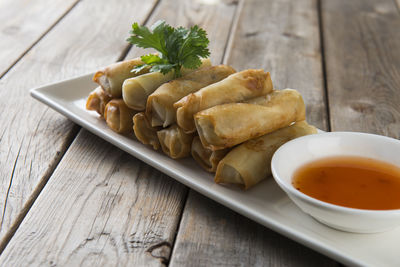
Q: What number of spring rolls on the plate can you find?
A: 11